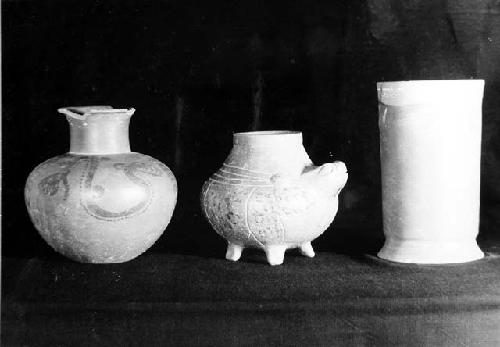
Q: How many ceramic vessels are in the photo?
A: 3